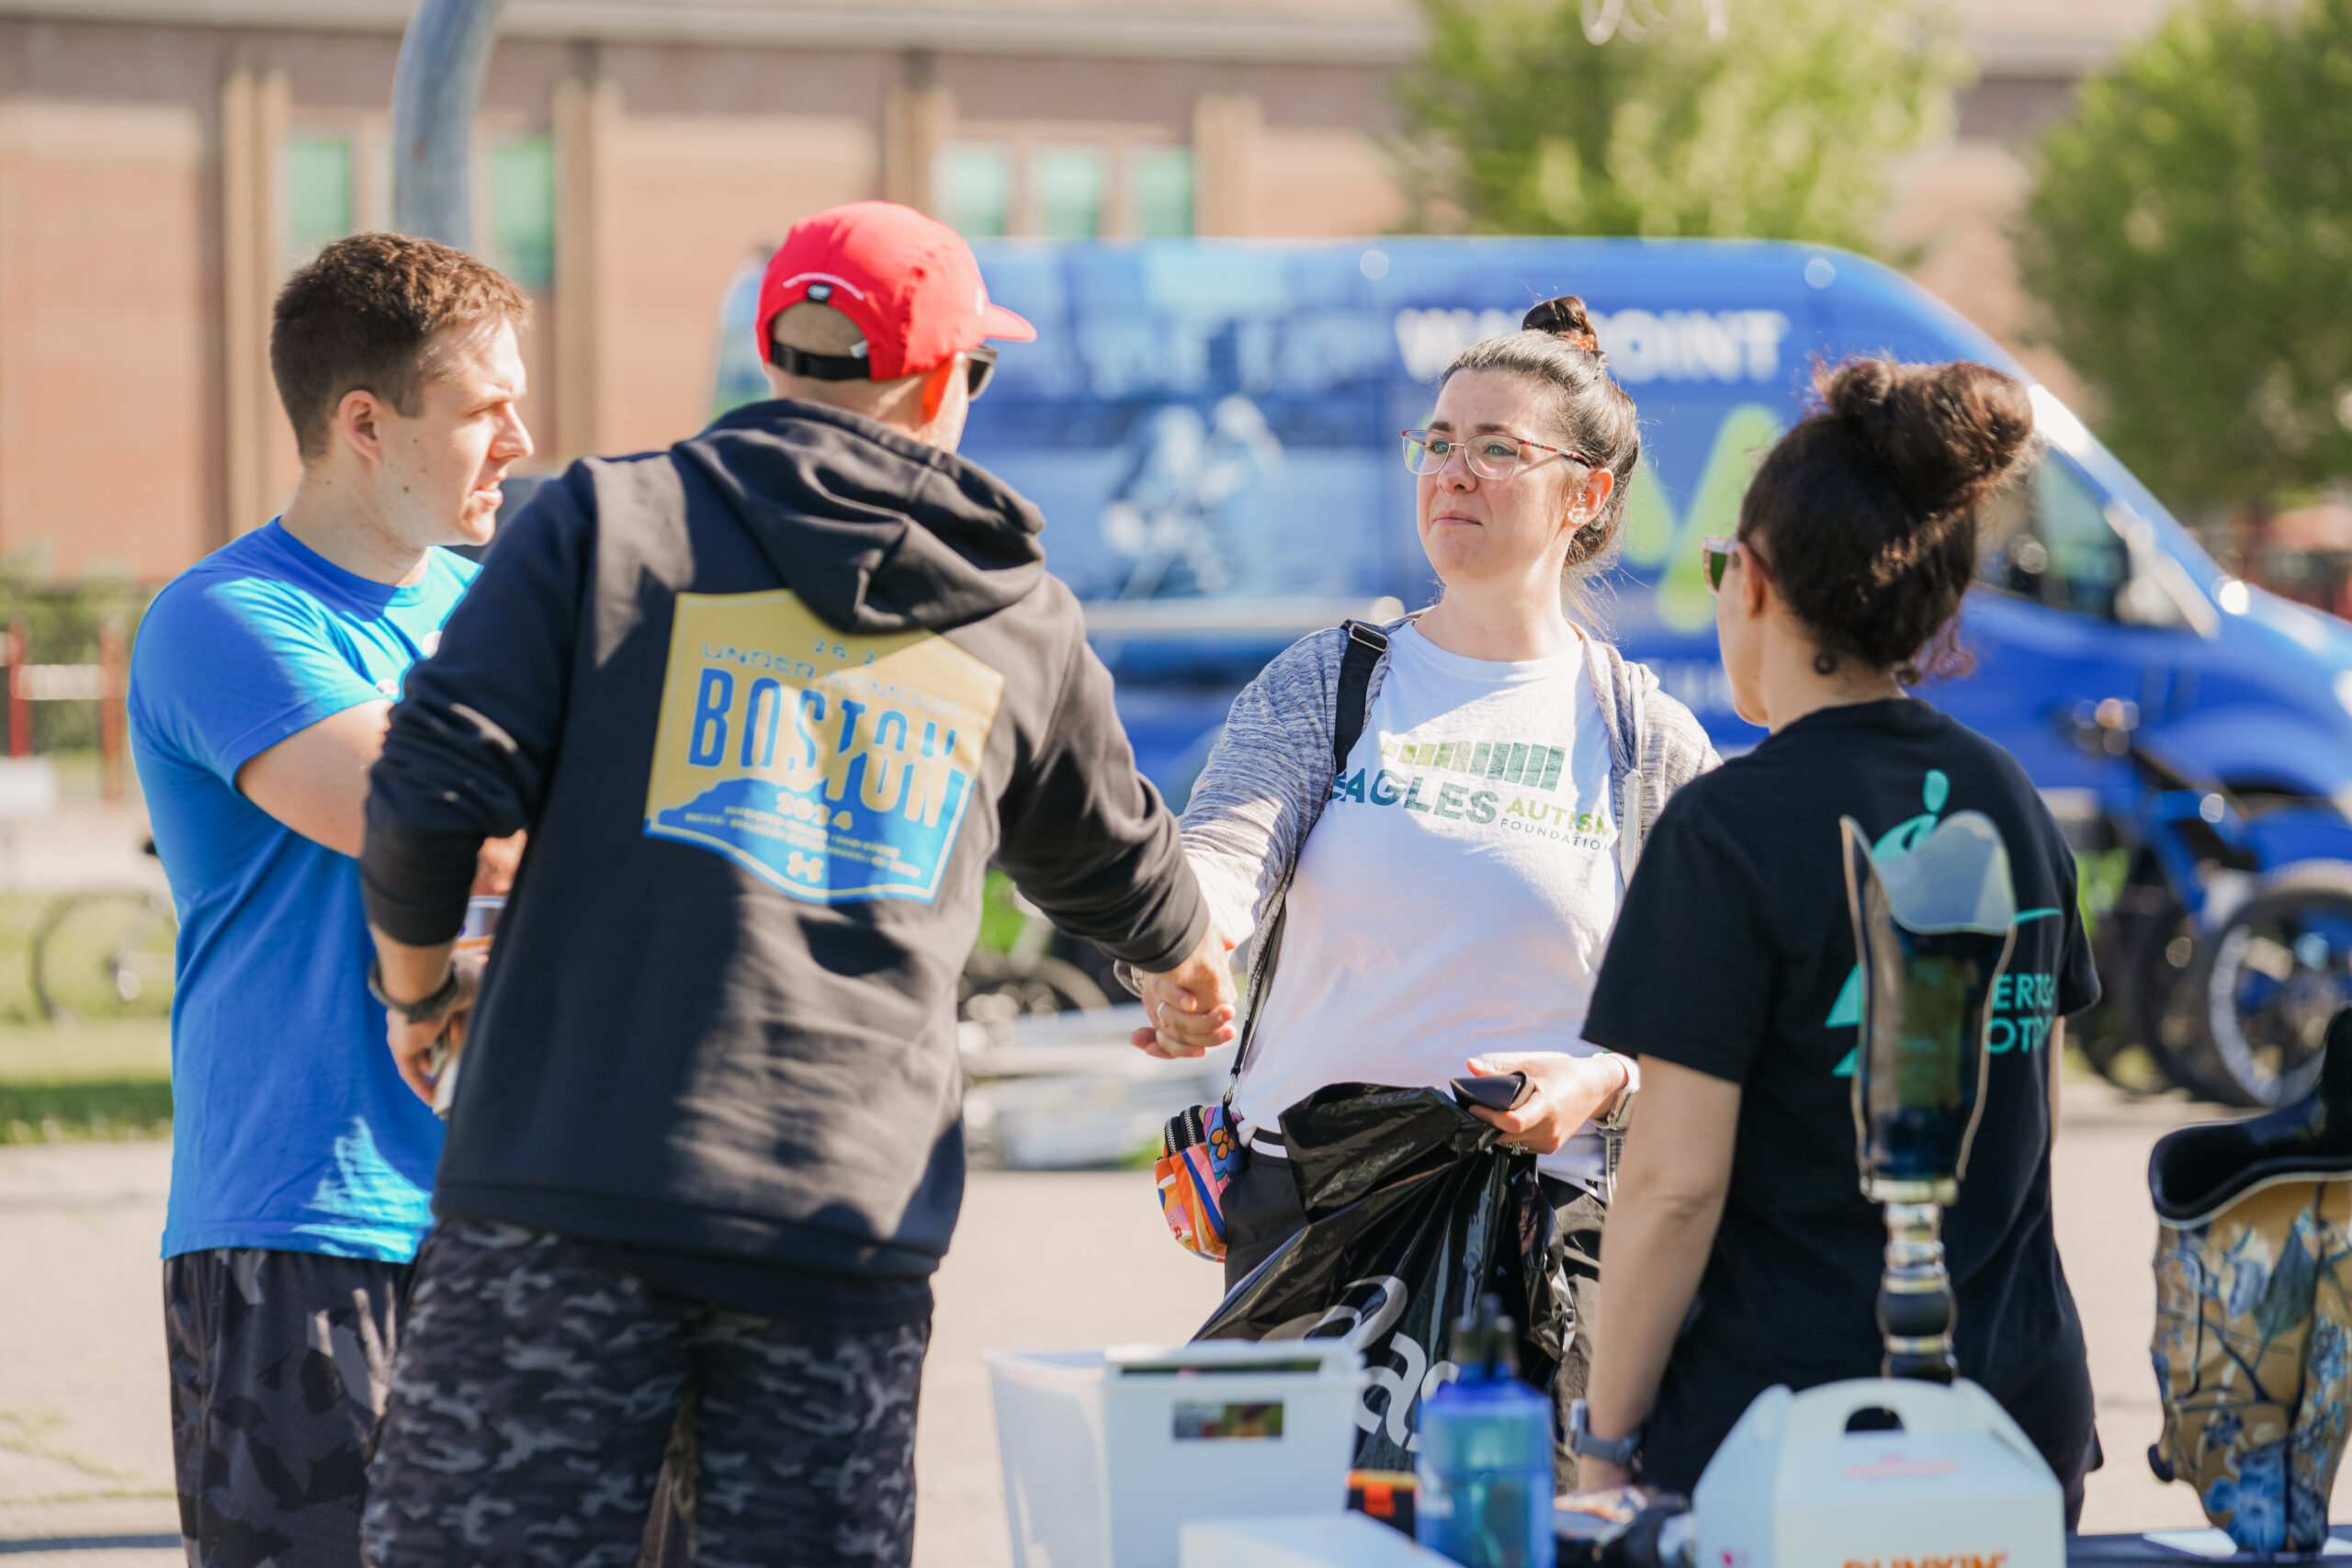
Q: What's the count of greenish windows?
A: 5